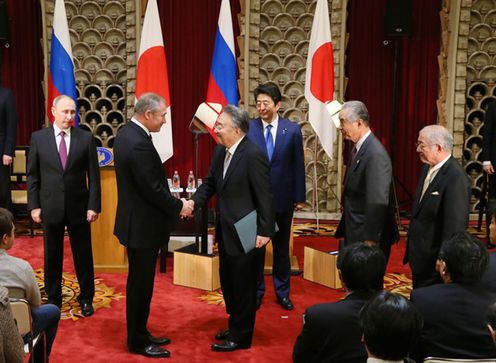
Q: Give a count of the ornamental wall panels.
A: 3